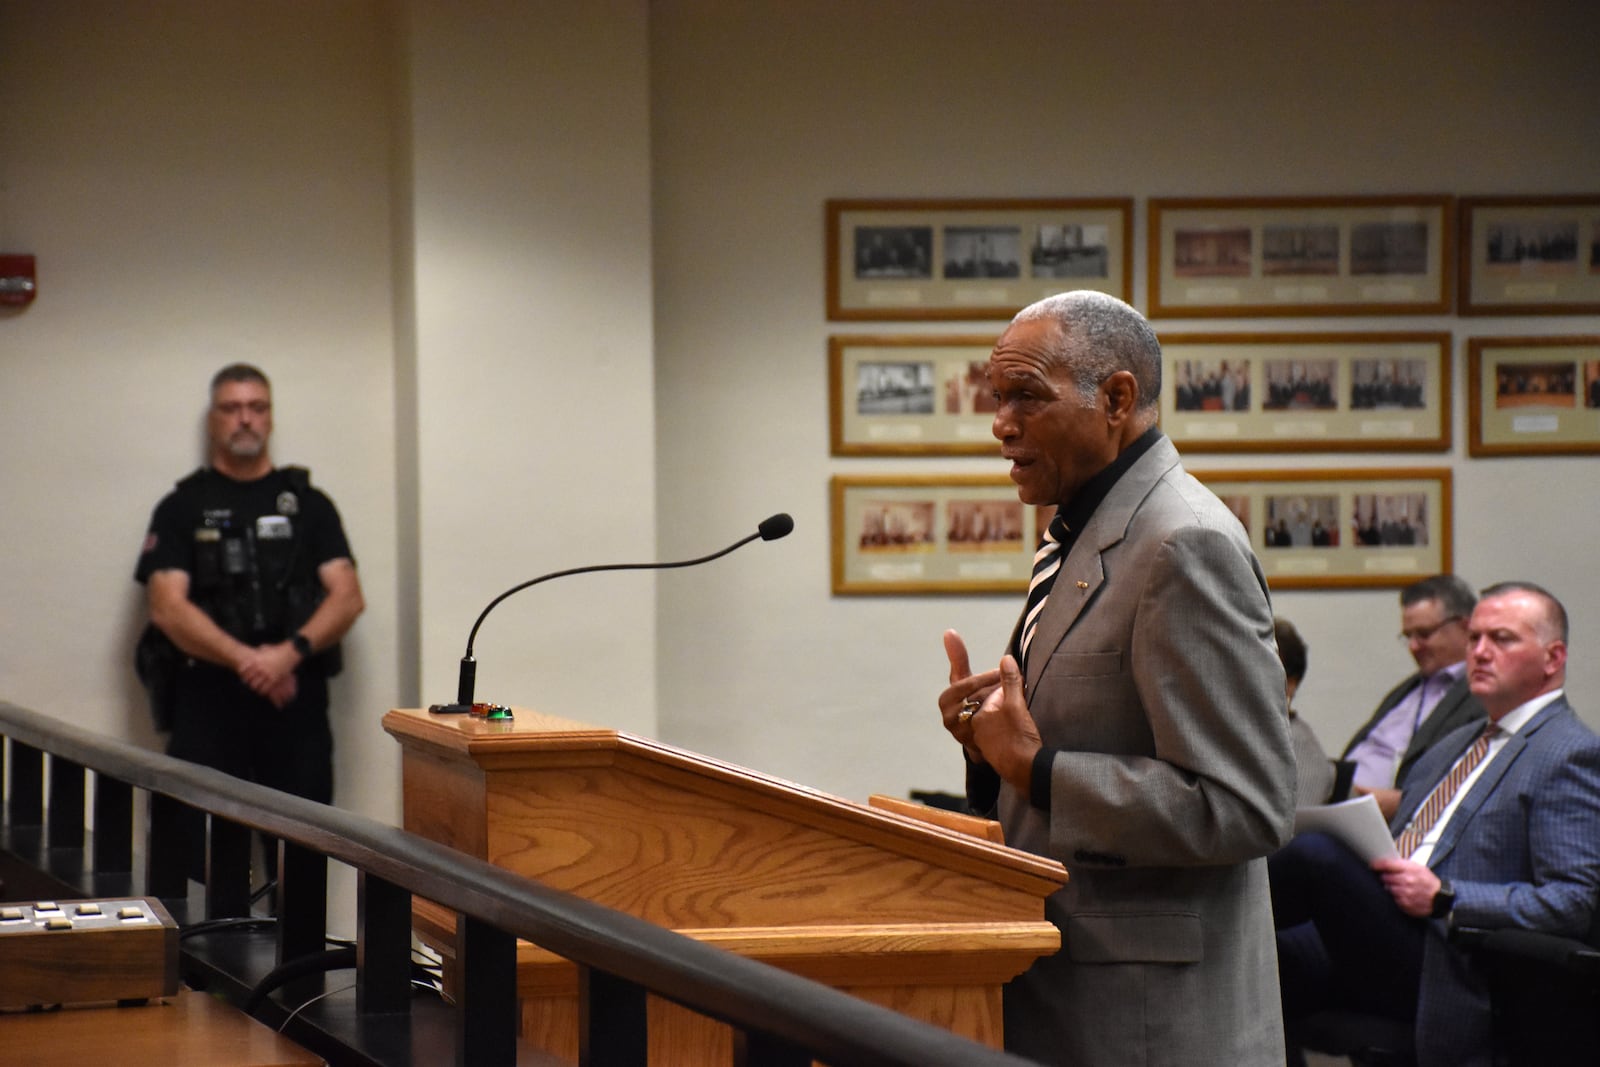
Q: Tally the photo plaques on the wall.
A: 8